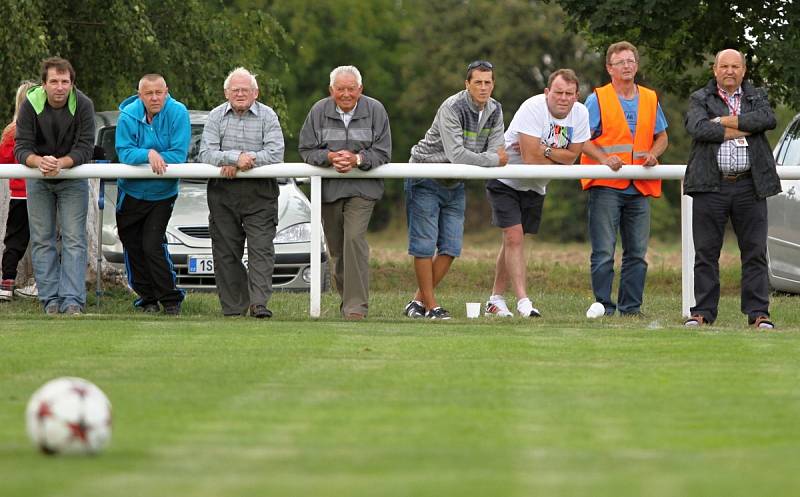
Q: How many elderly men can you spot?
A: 2